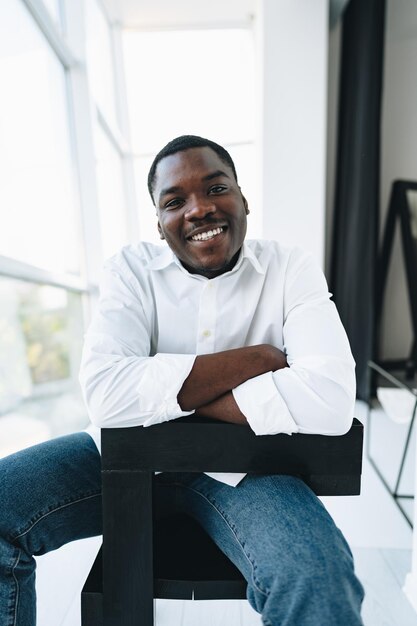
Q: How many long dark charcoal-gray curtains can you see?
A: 1